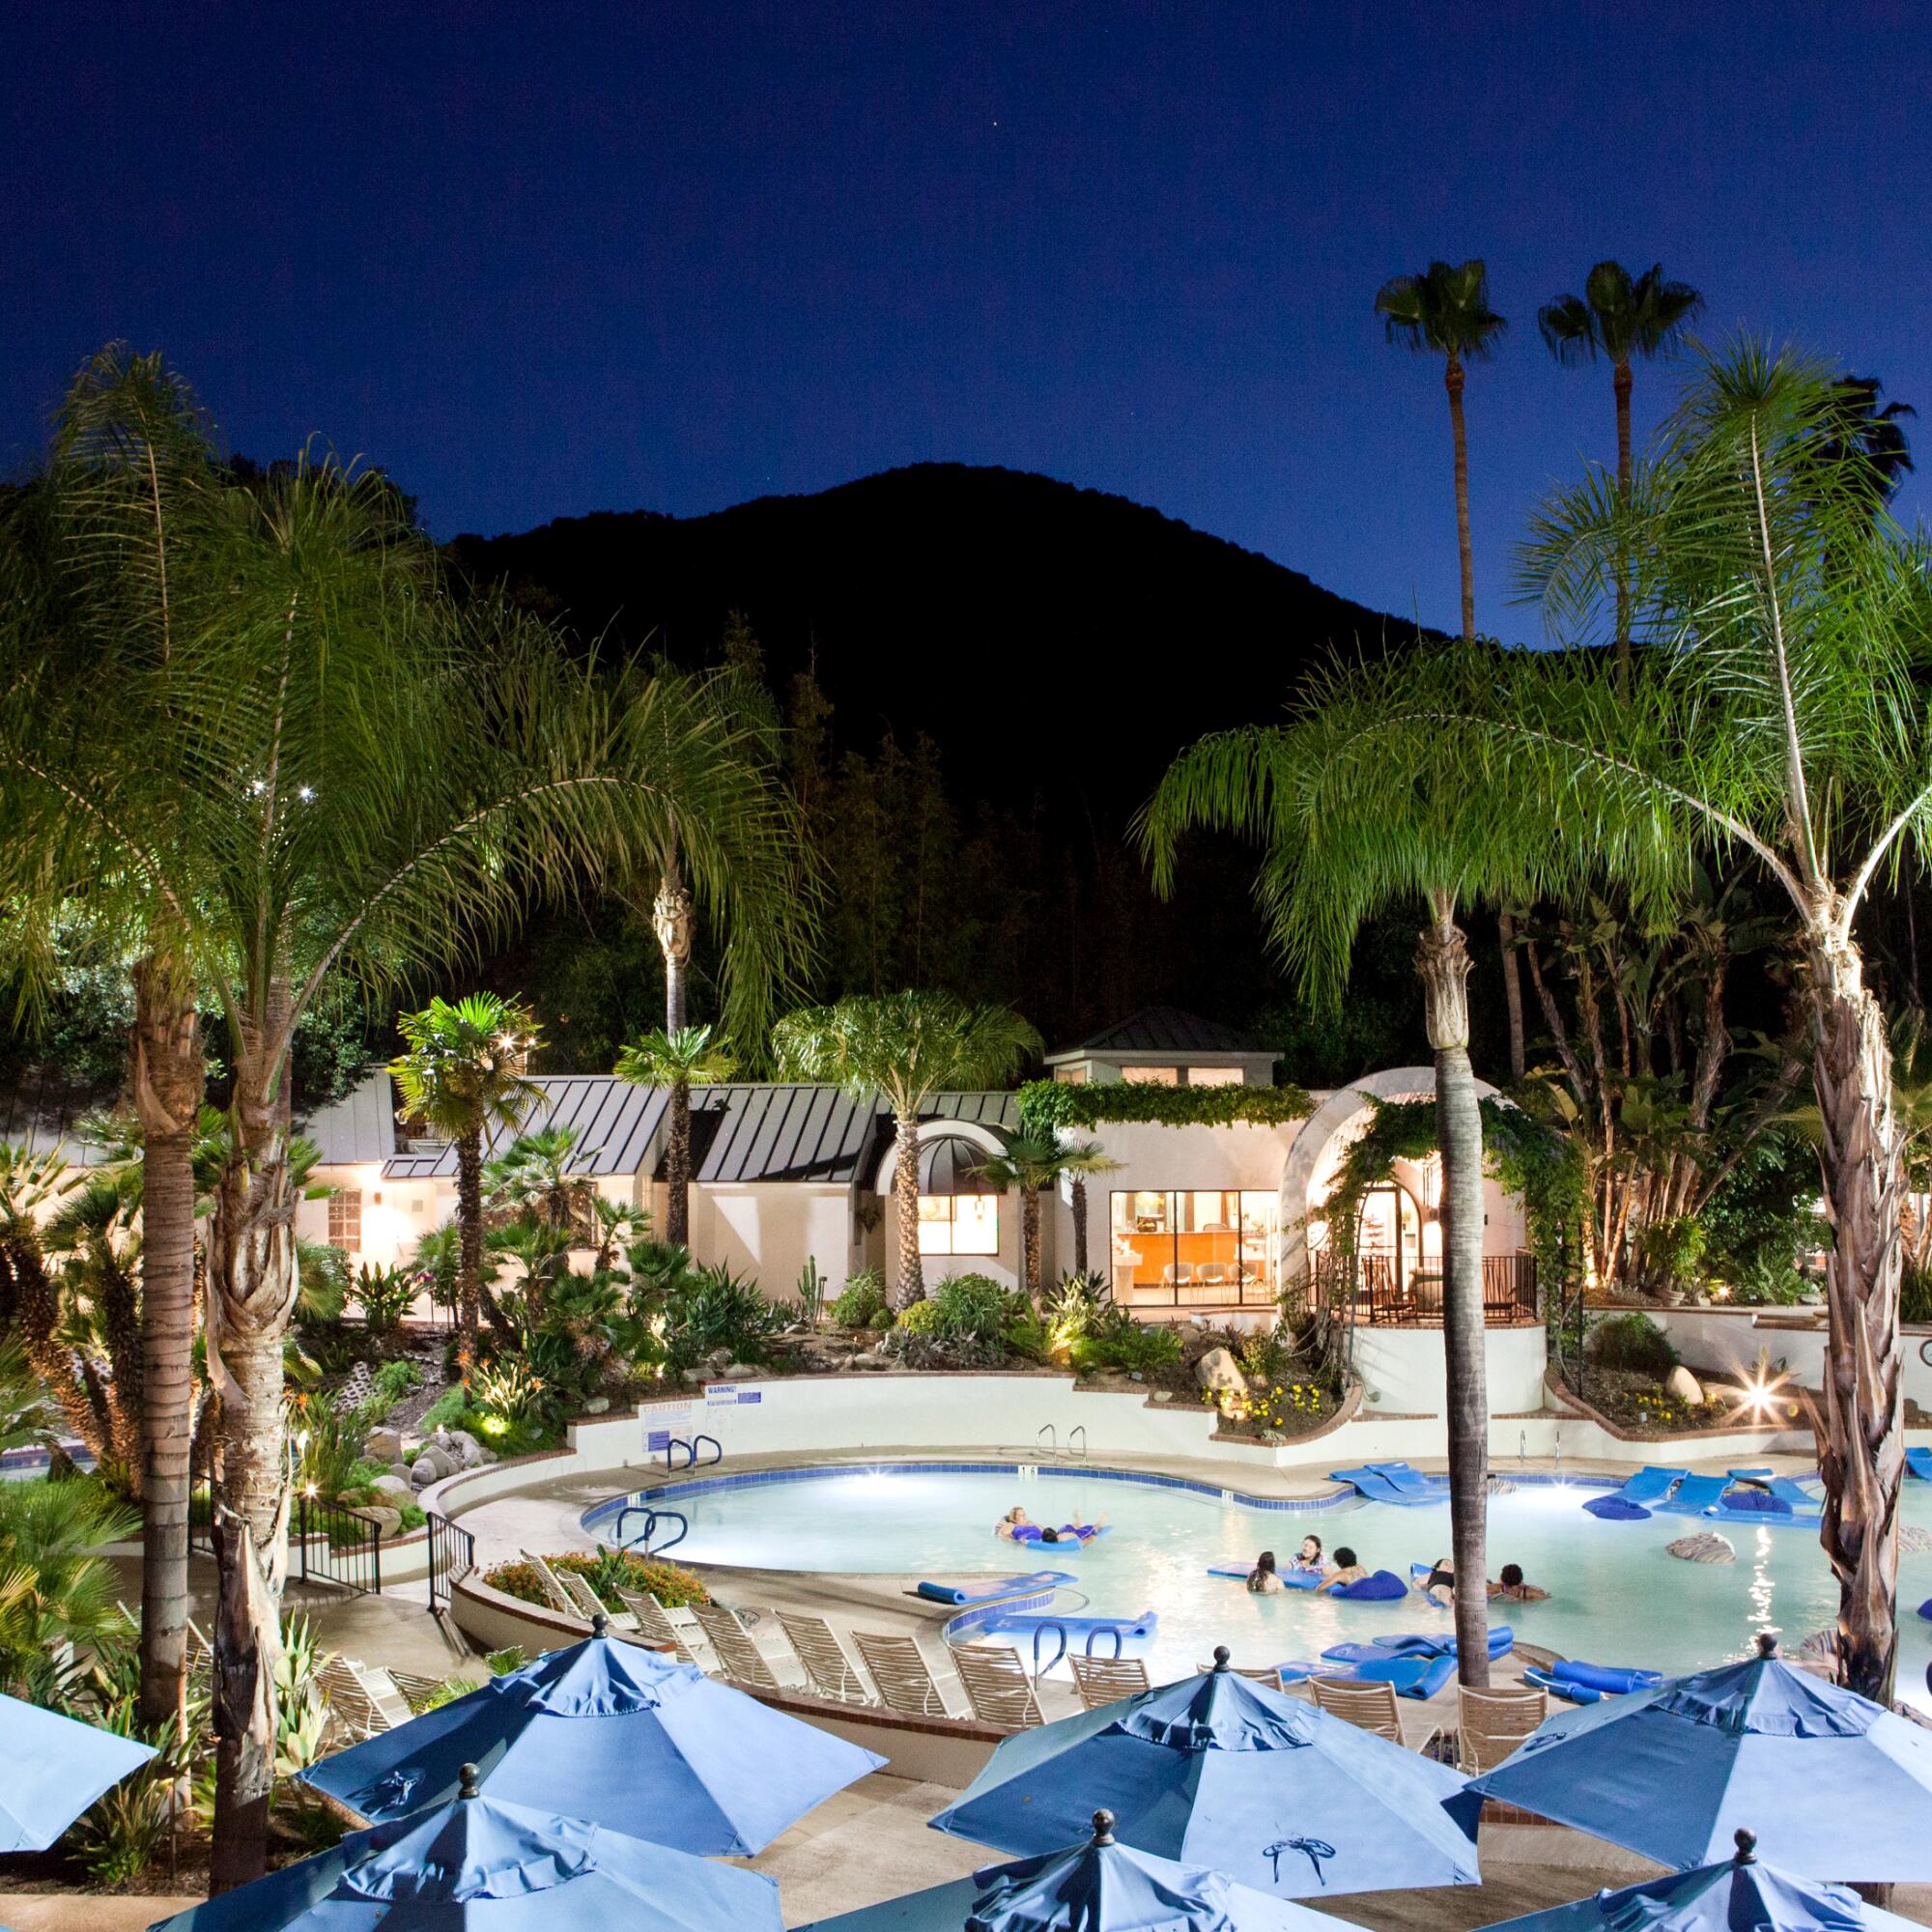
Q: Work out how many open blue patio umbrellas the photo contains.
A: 7